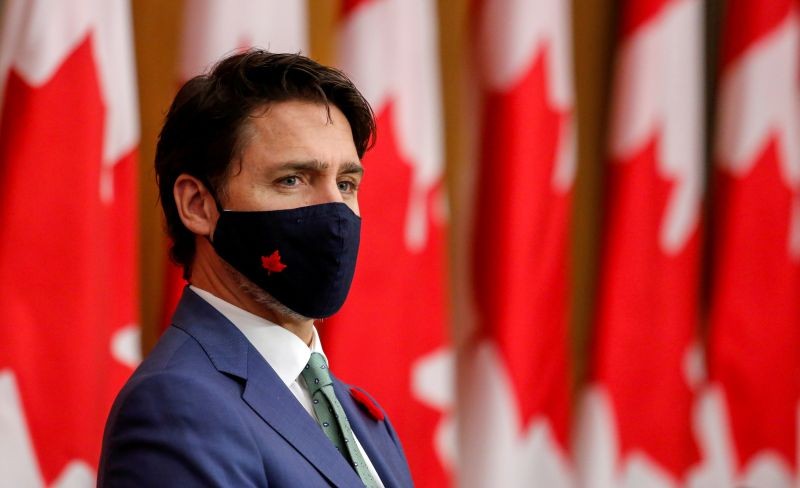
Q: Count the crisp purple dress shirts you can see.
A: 0